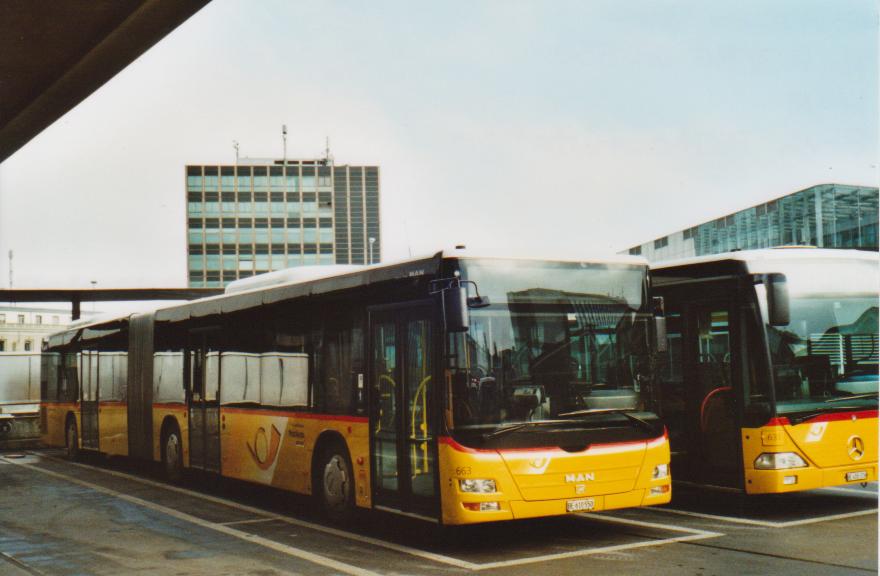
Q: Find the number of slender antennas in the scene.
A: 3